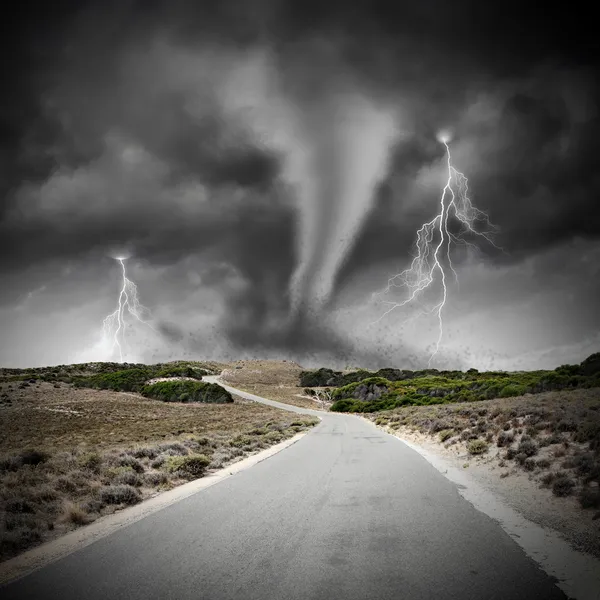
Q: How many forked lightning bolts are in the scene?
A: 2